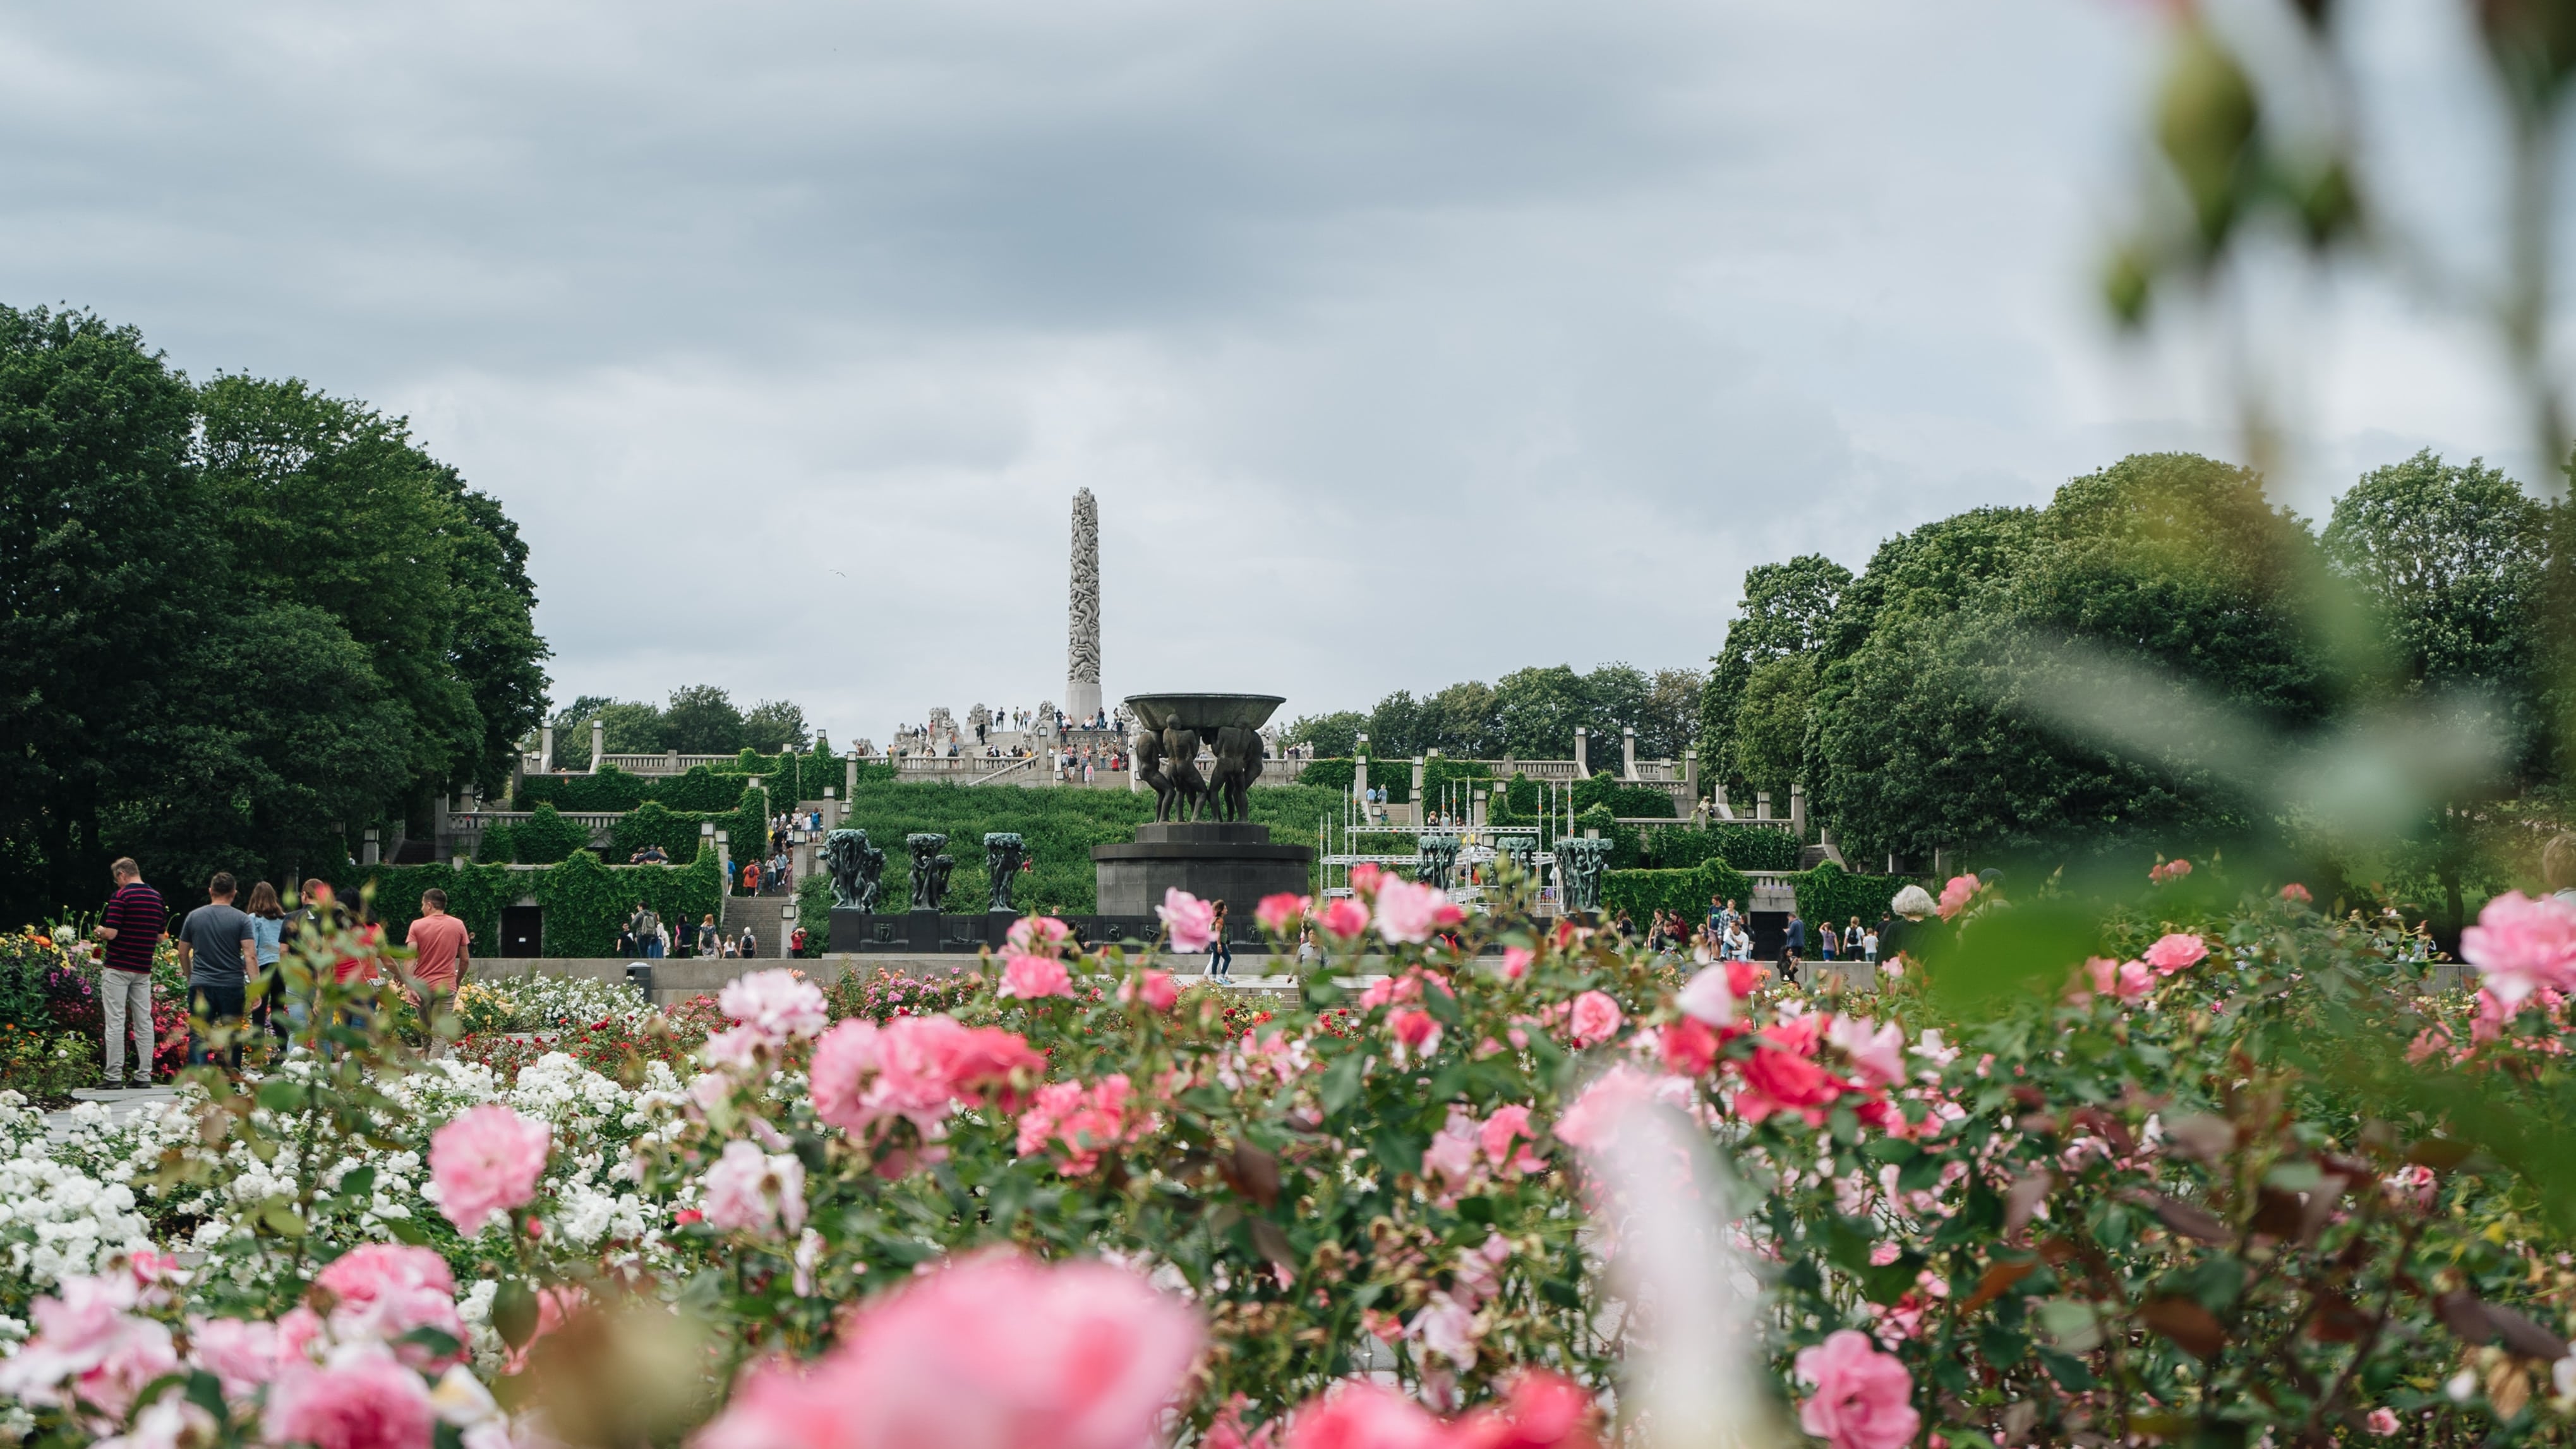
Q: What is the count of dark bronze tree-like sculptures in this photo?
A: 6